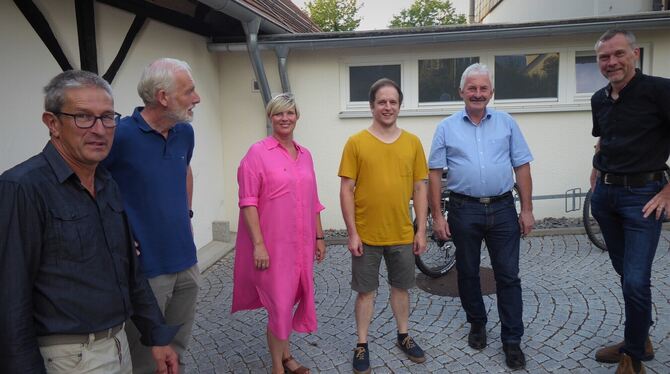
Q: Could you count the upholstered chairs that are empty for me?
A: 0